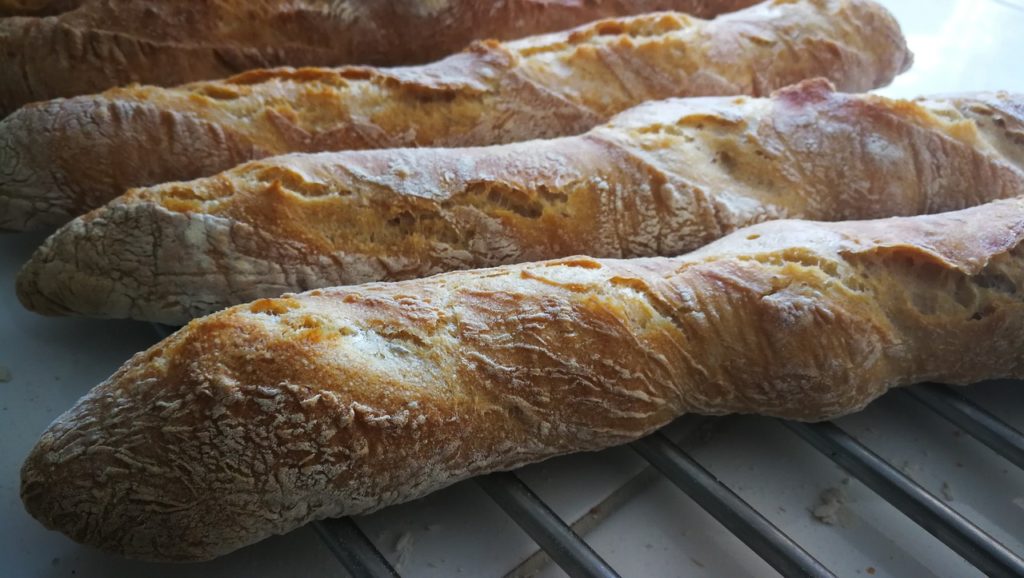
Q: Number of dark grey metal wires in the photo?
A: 5